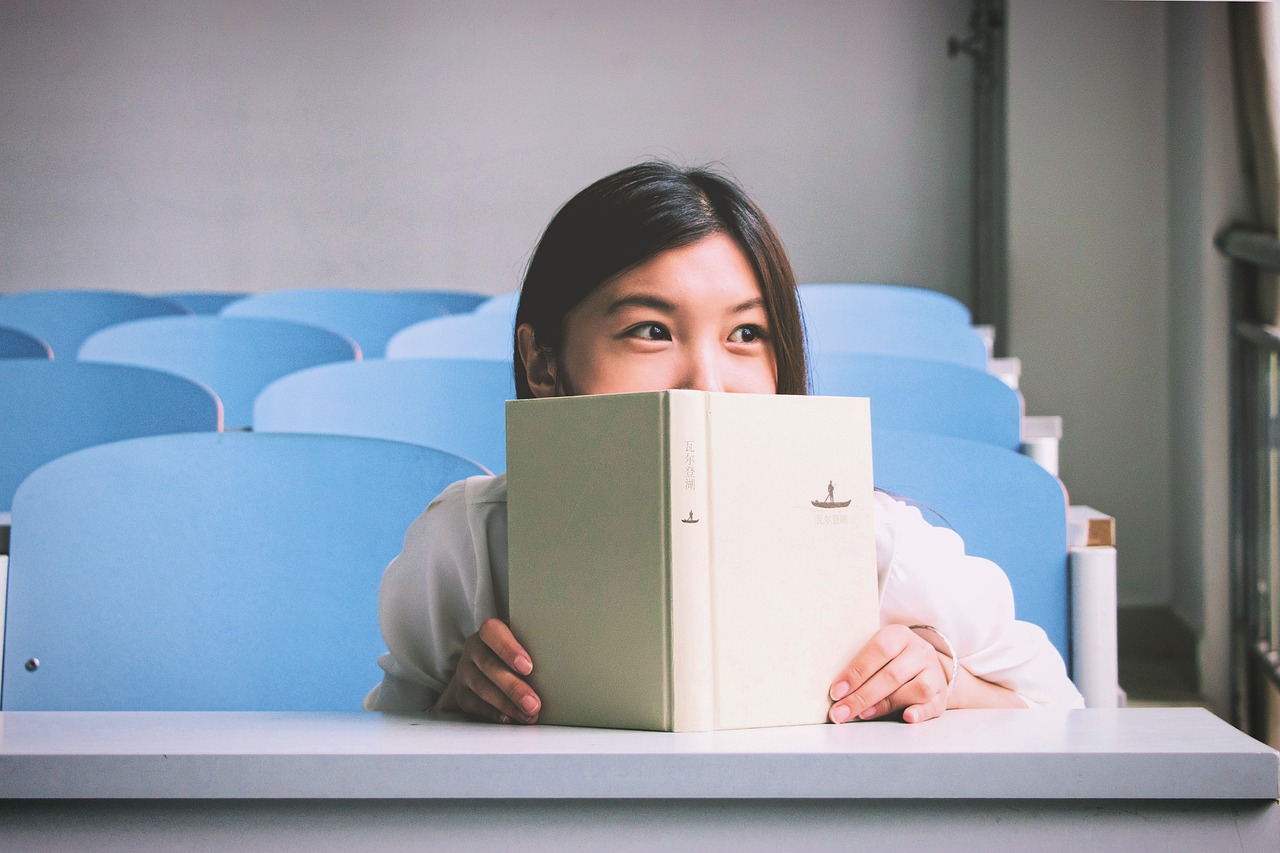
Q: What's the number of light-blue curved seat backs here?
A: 15